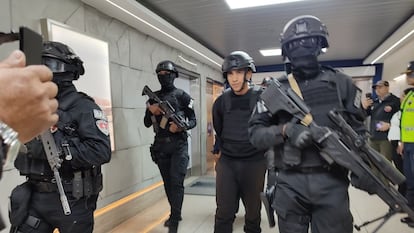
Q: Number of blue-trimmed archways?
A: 1